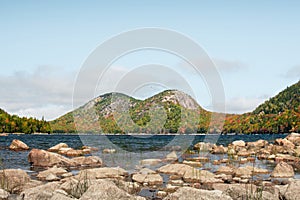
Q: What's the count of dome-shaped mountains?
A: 2